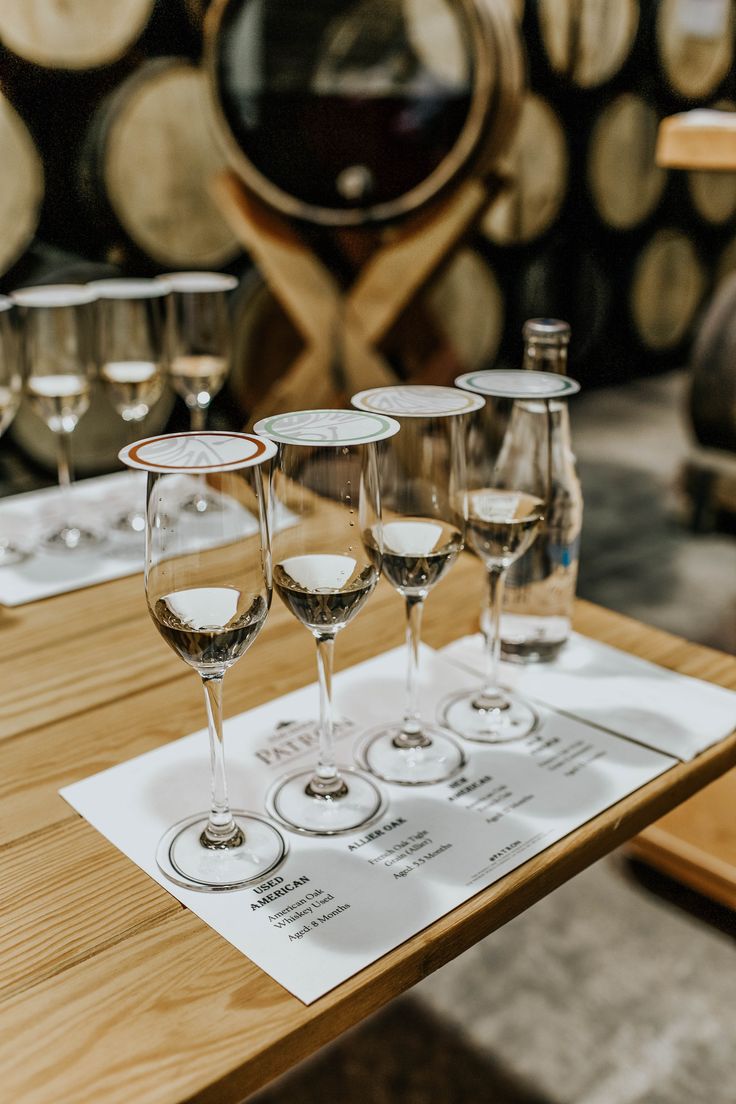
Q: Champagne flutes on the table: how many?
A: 8